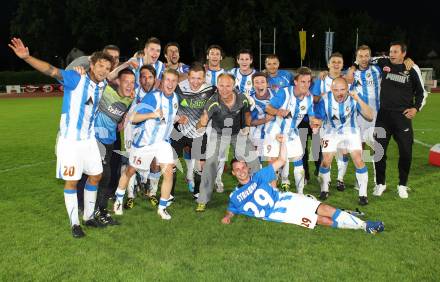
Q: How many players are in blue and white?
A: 13